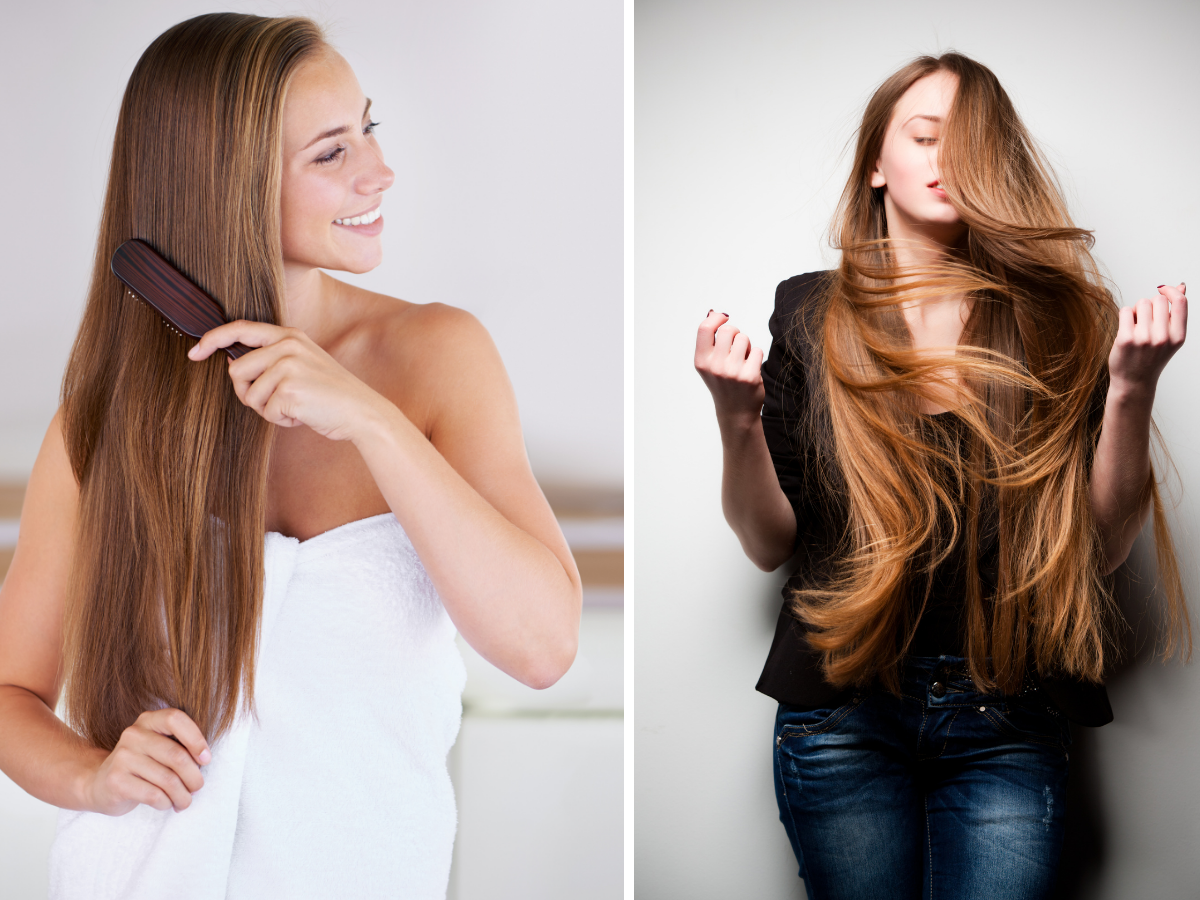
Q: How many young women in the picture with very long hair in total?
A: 2